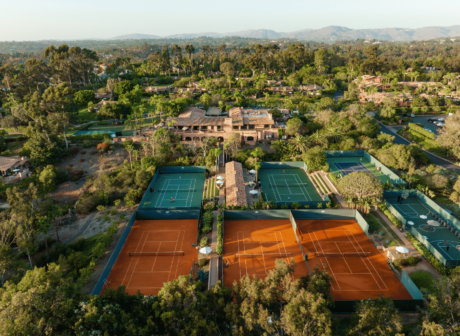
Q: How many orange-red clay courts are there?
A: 3